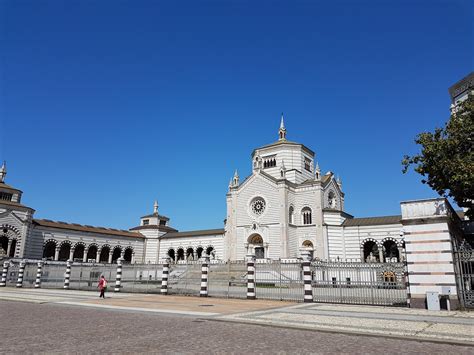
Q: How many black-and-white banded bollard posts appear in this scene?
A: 9